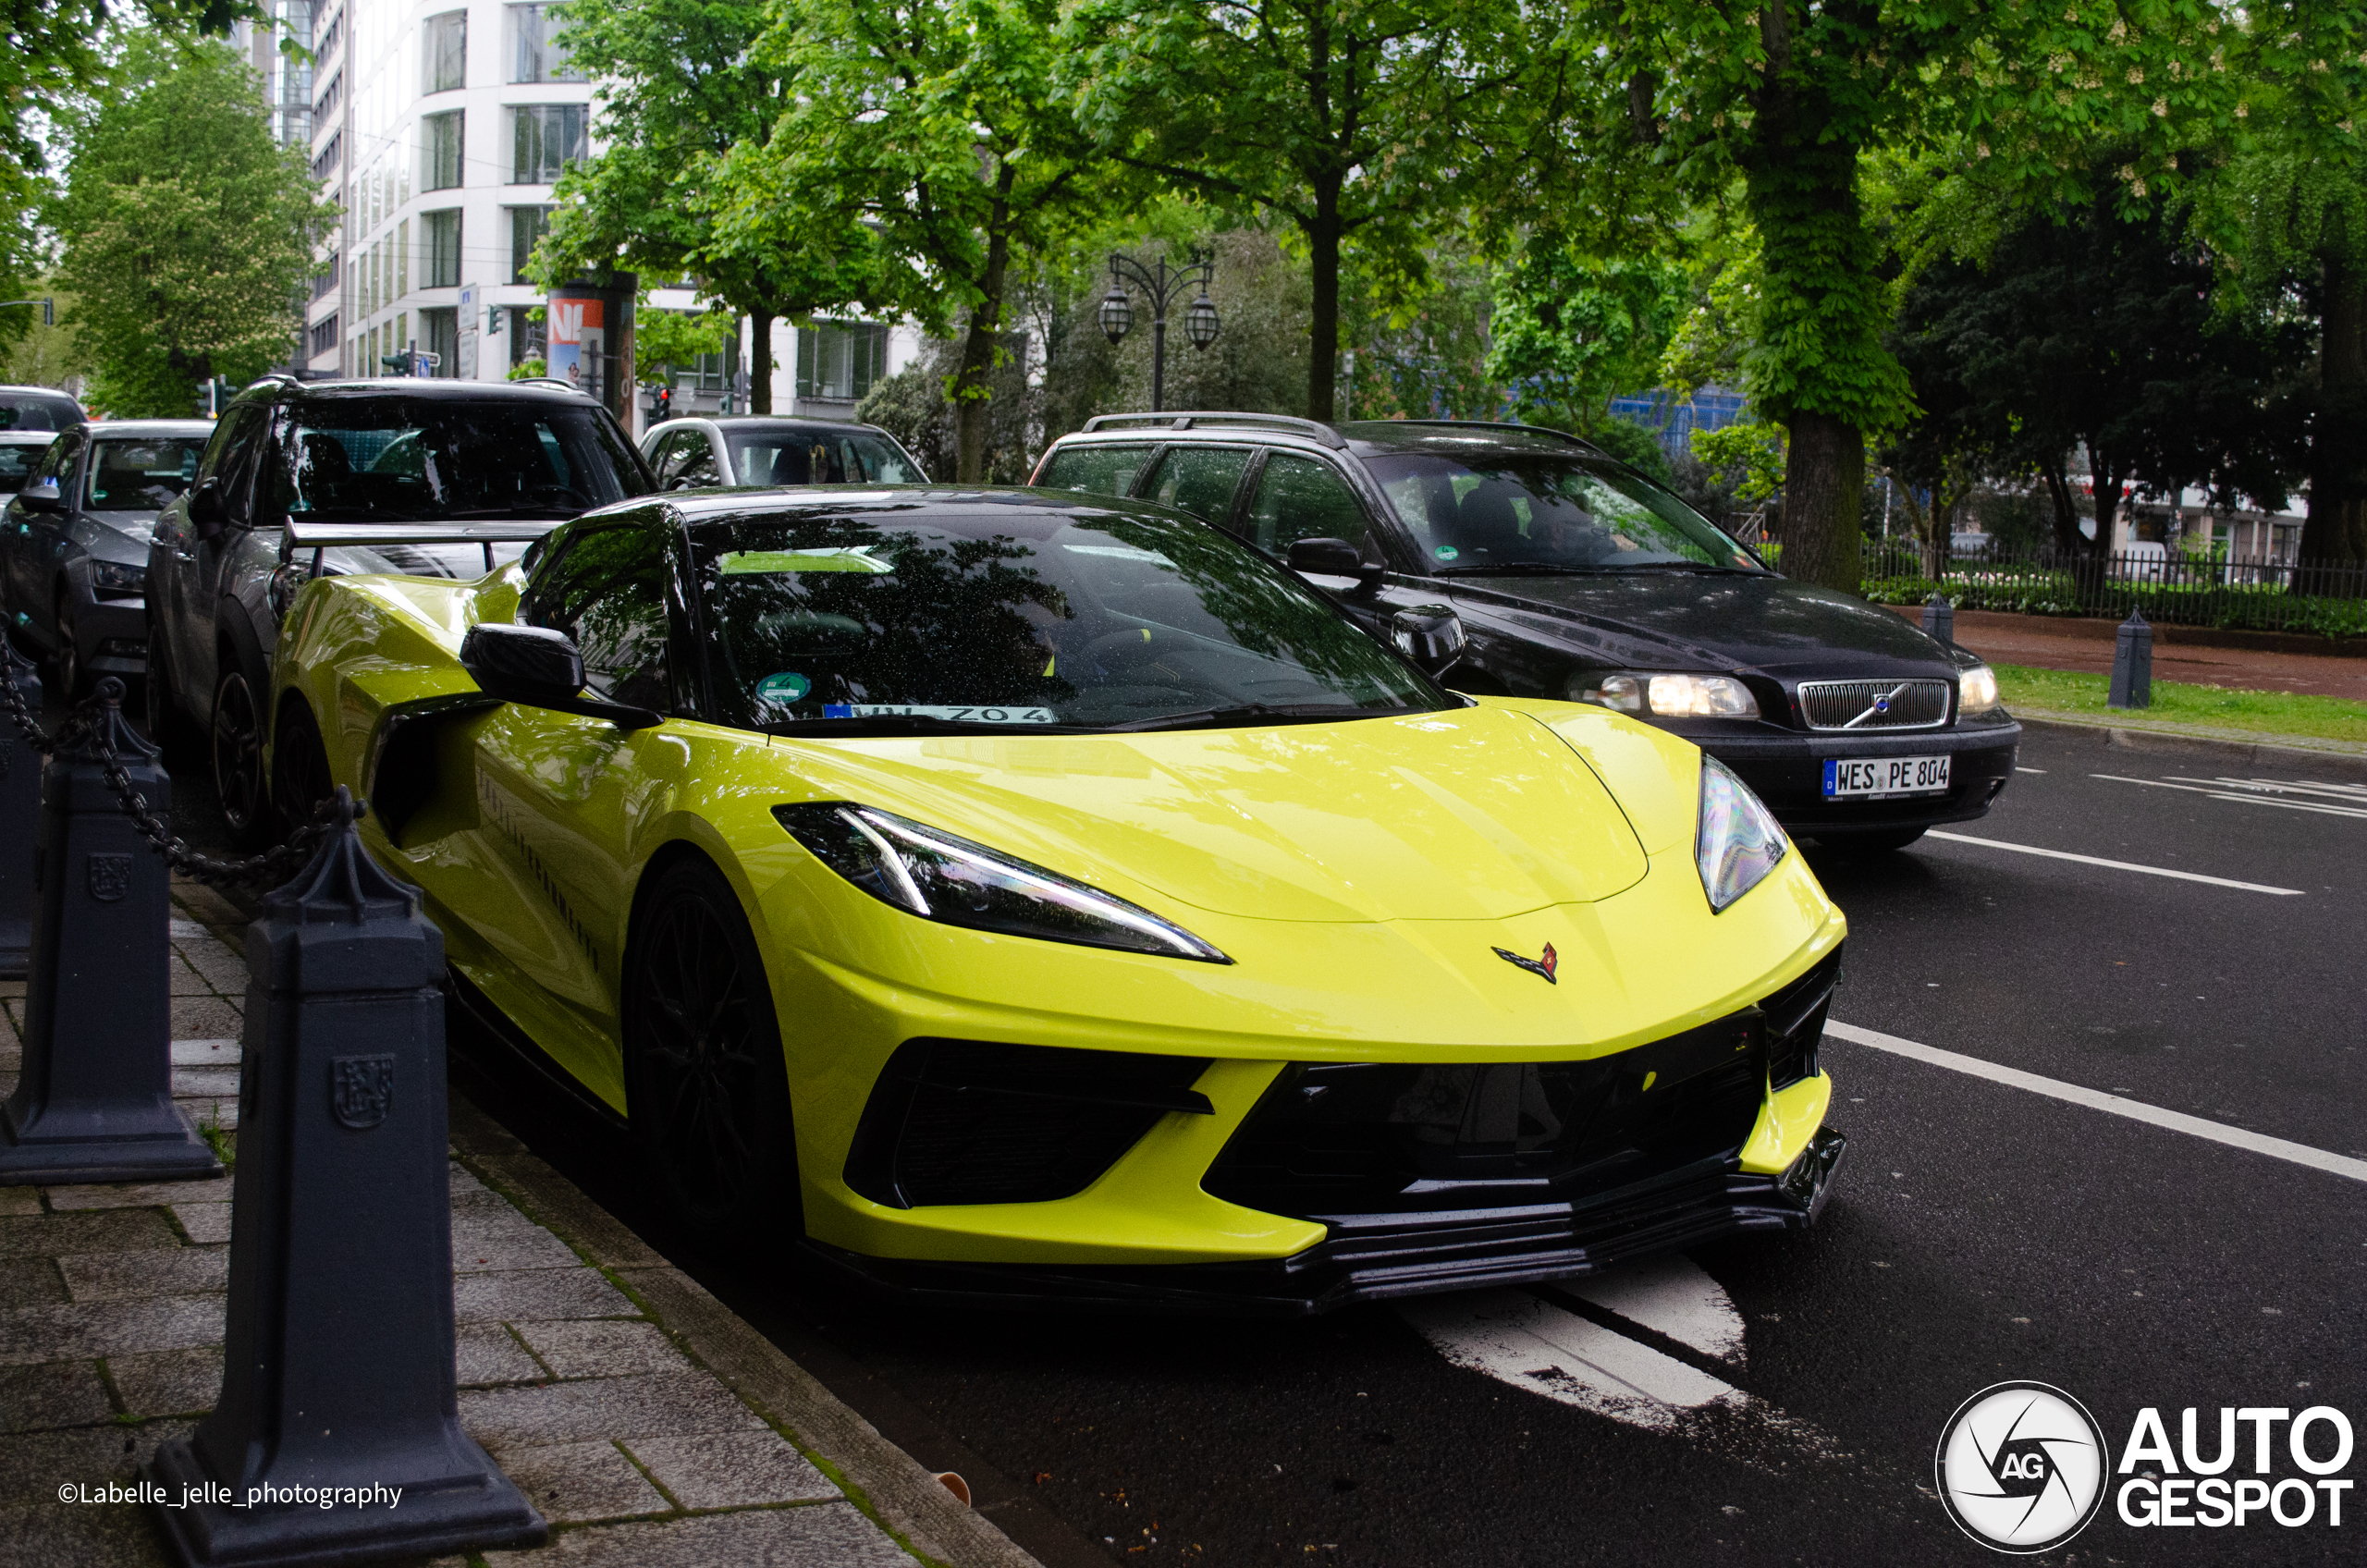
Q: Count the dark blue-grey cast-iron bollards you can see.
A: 5